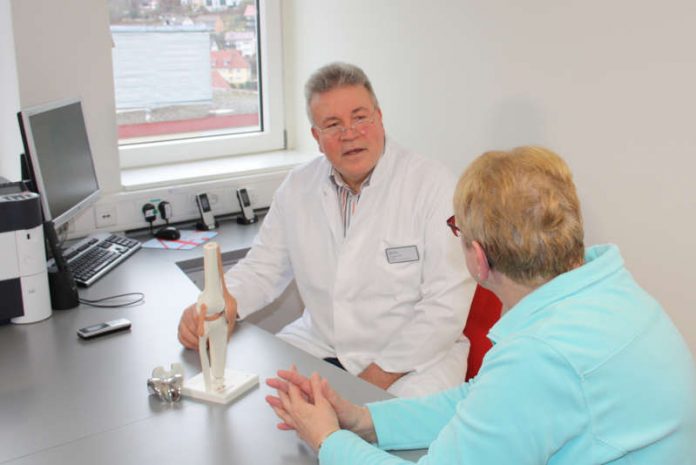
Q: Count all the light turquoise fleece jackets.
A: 1